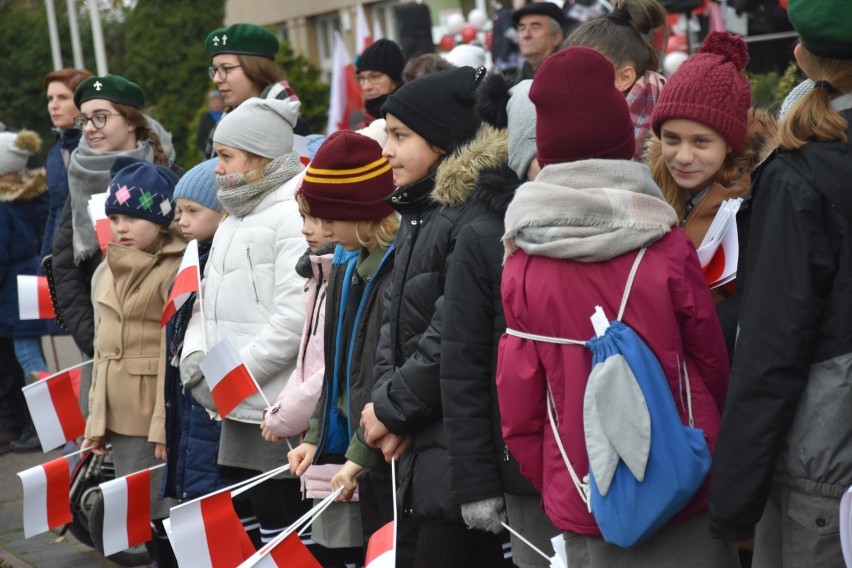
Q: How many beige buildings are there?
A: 1